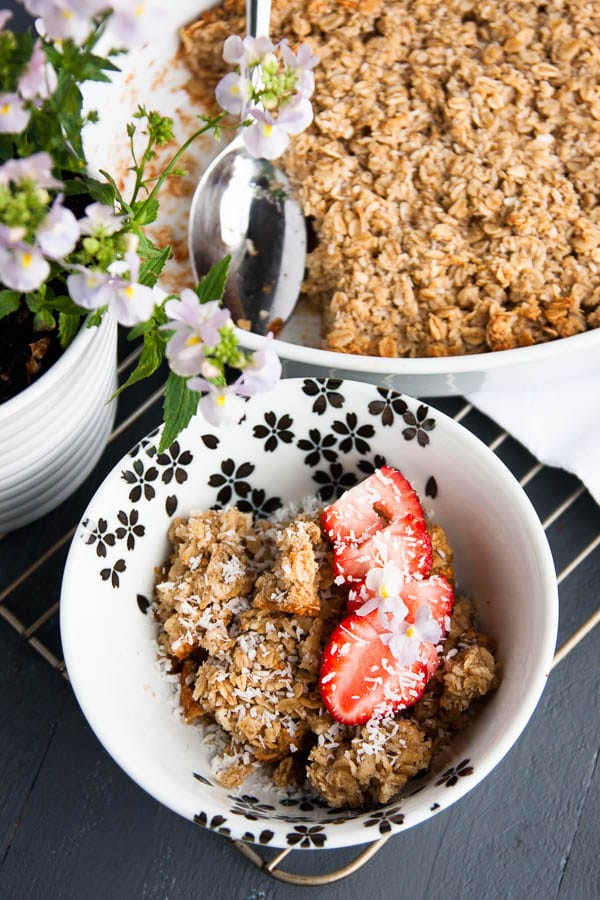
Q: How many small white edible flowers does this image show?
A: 2